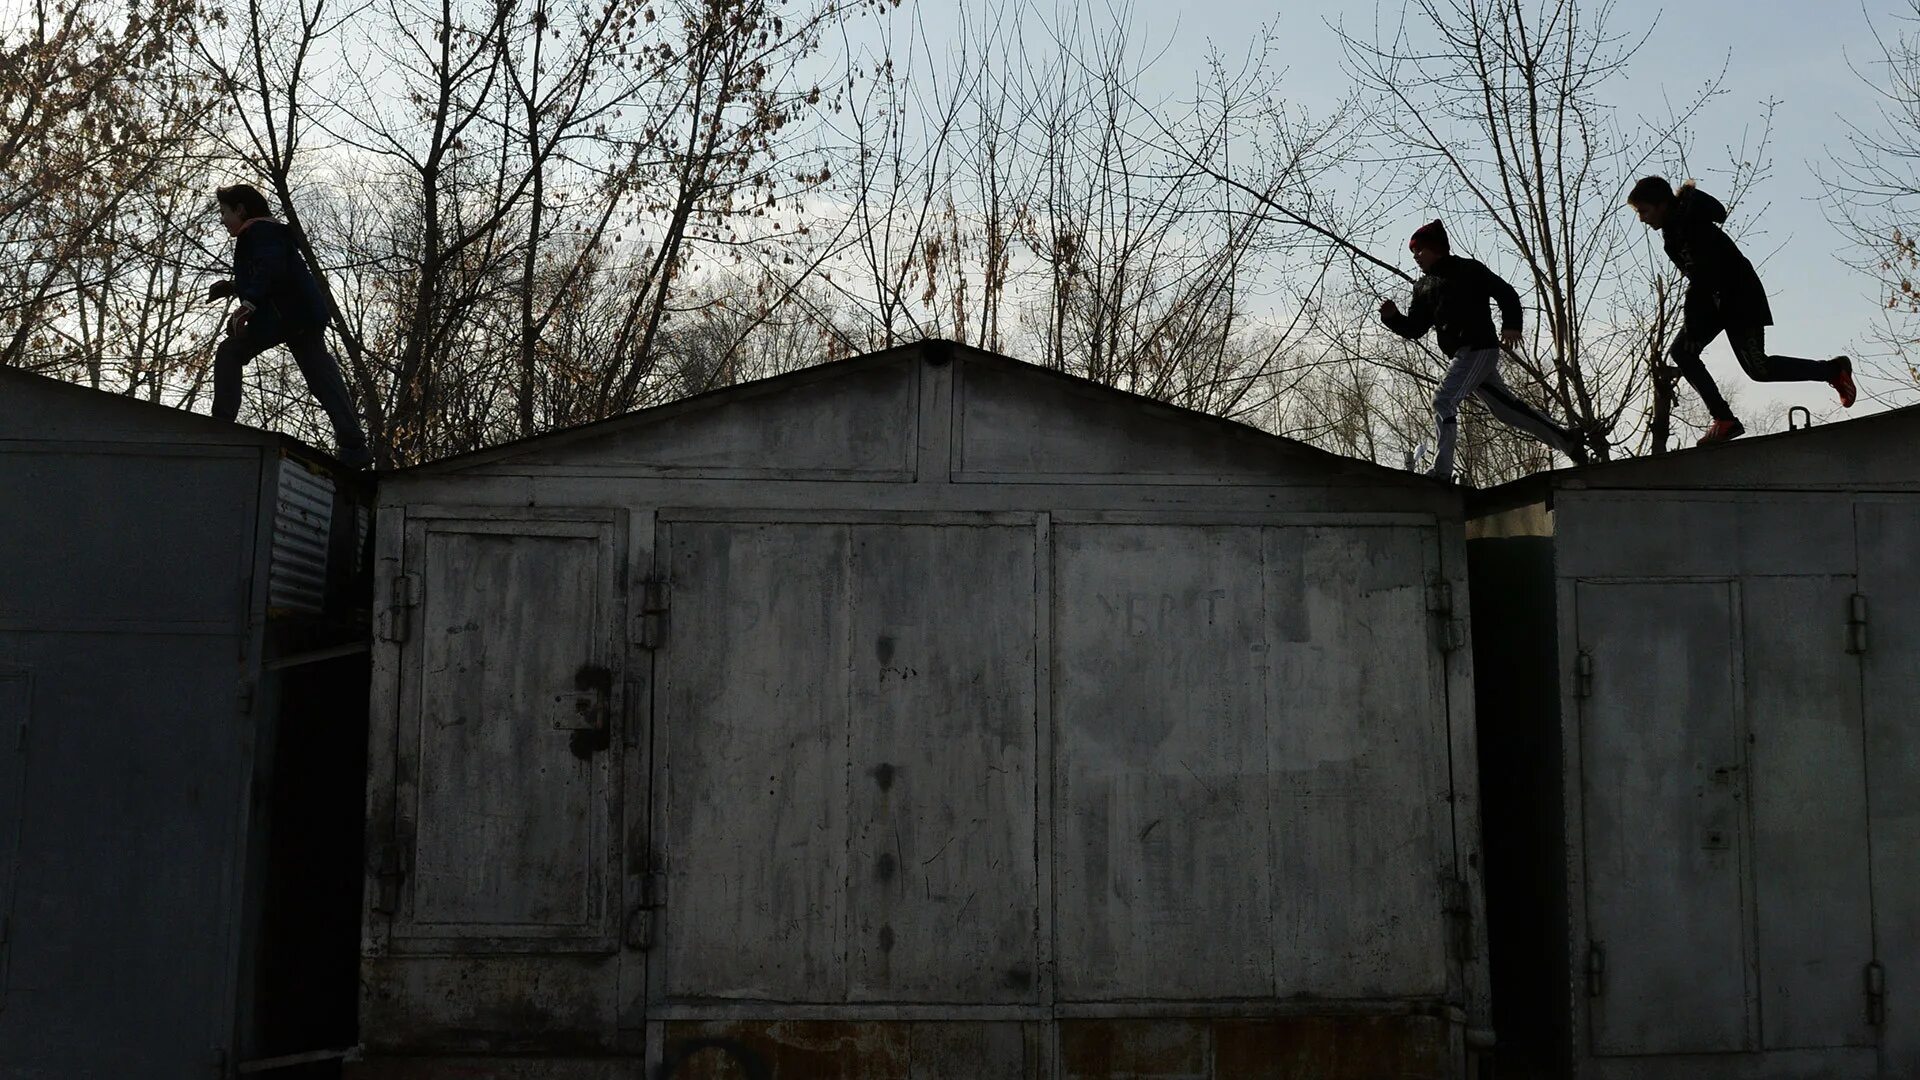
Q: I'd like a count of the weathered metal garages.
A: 3